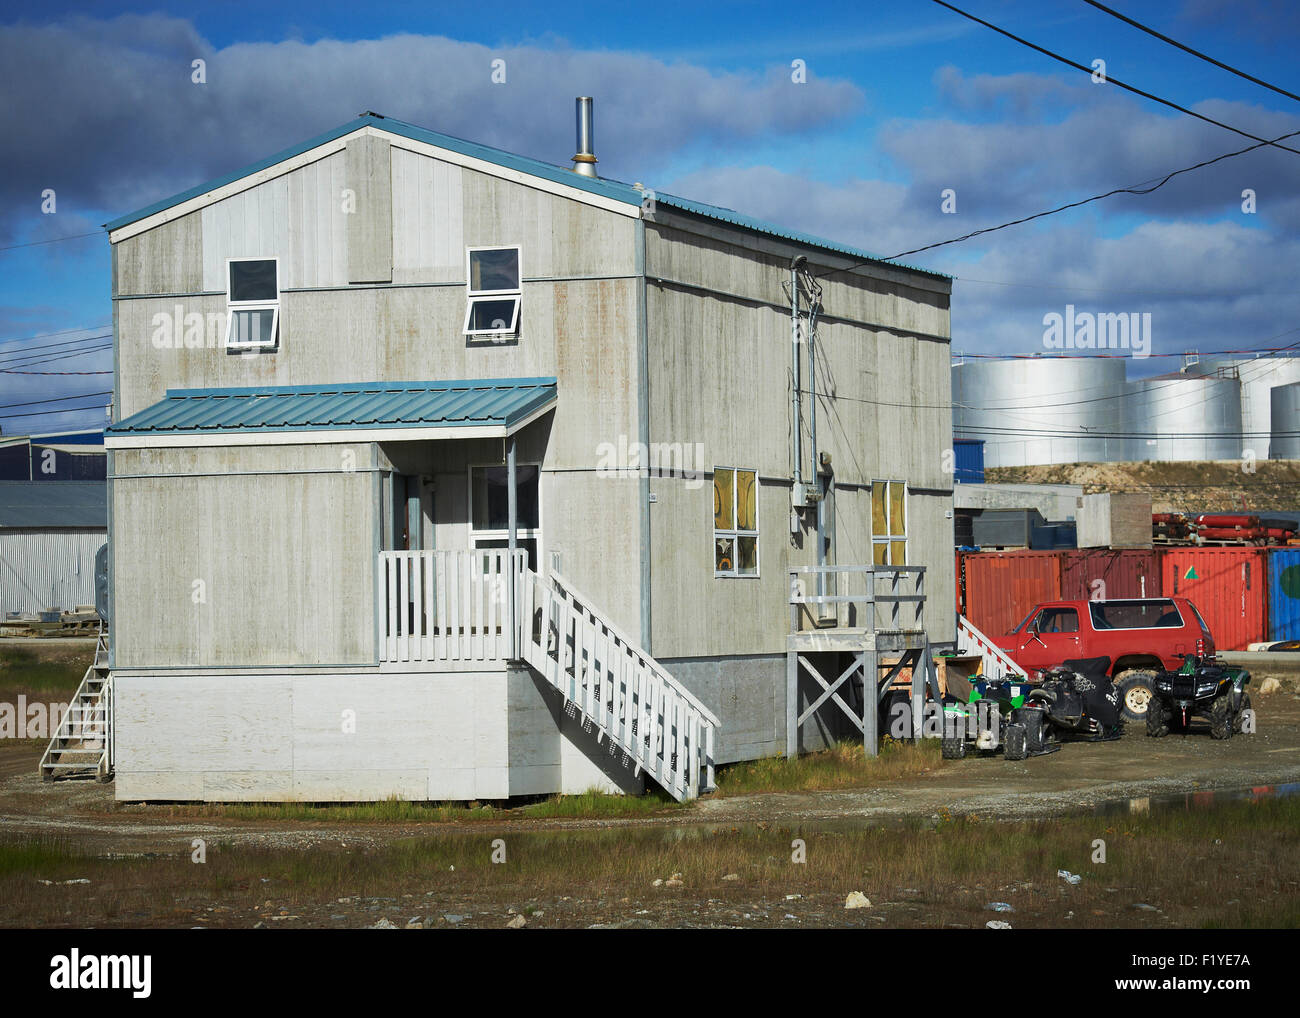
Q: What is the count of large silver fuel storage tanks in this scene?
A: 4